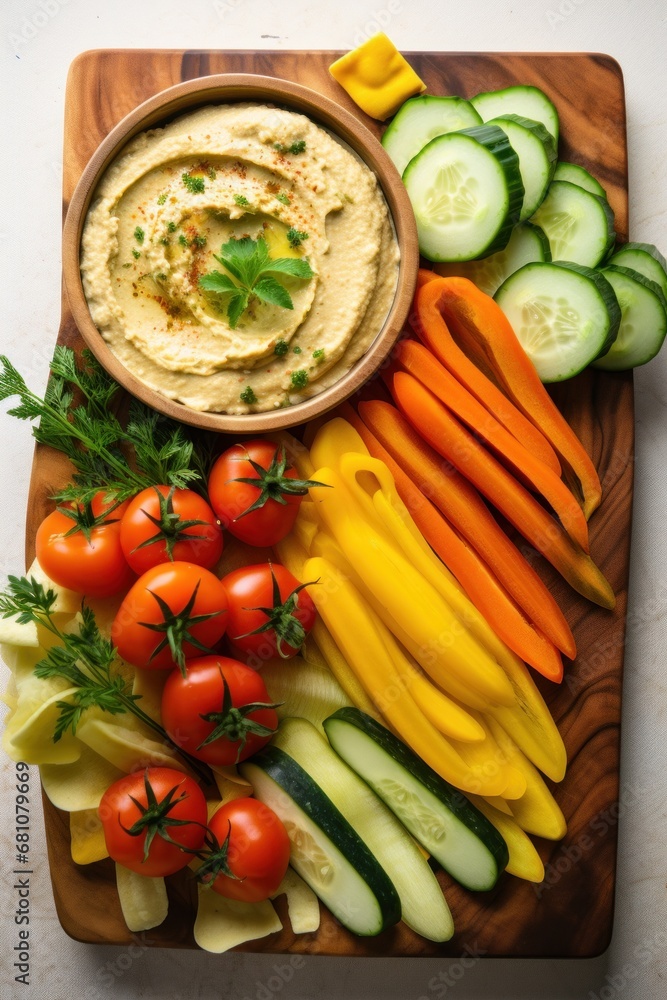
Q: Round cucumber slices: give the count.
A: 10